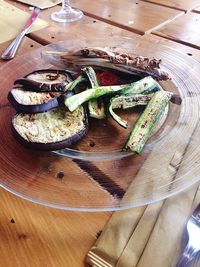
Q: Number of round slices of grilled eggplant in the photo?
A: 3